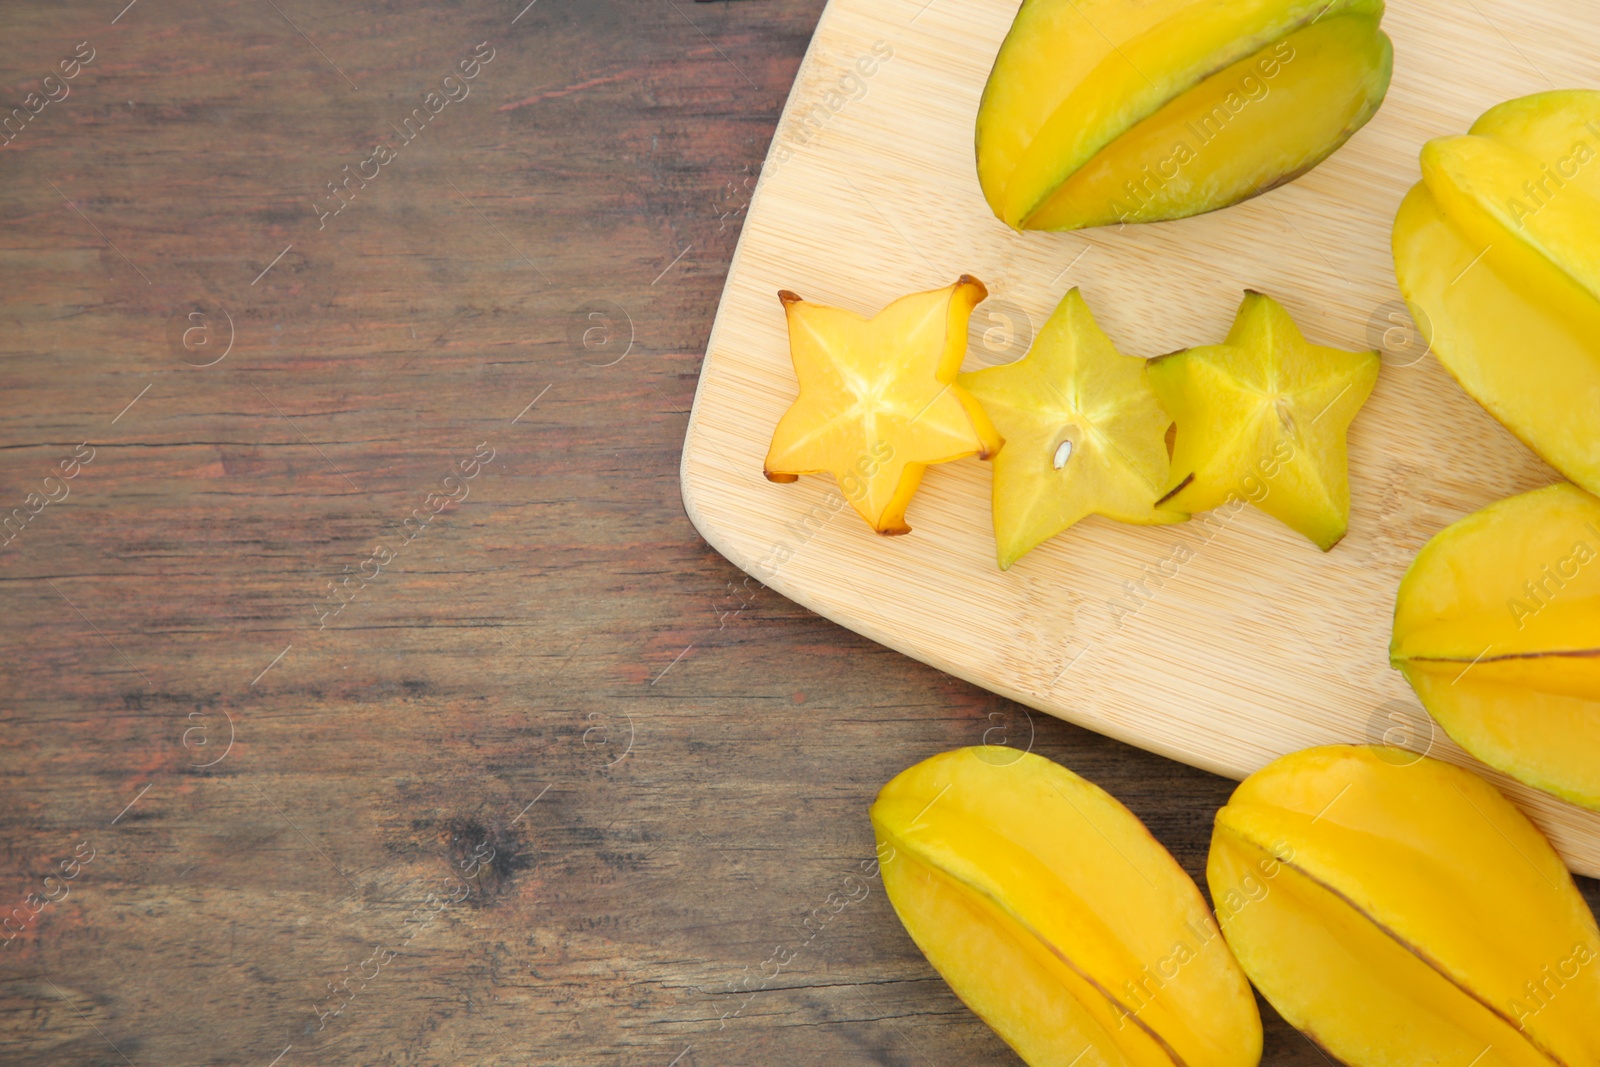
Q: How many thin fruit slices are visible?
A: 3